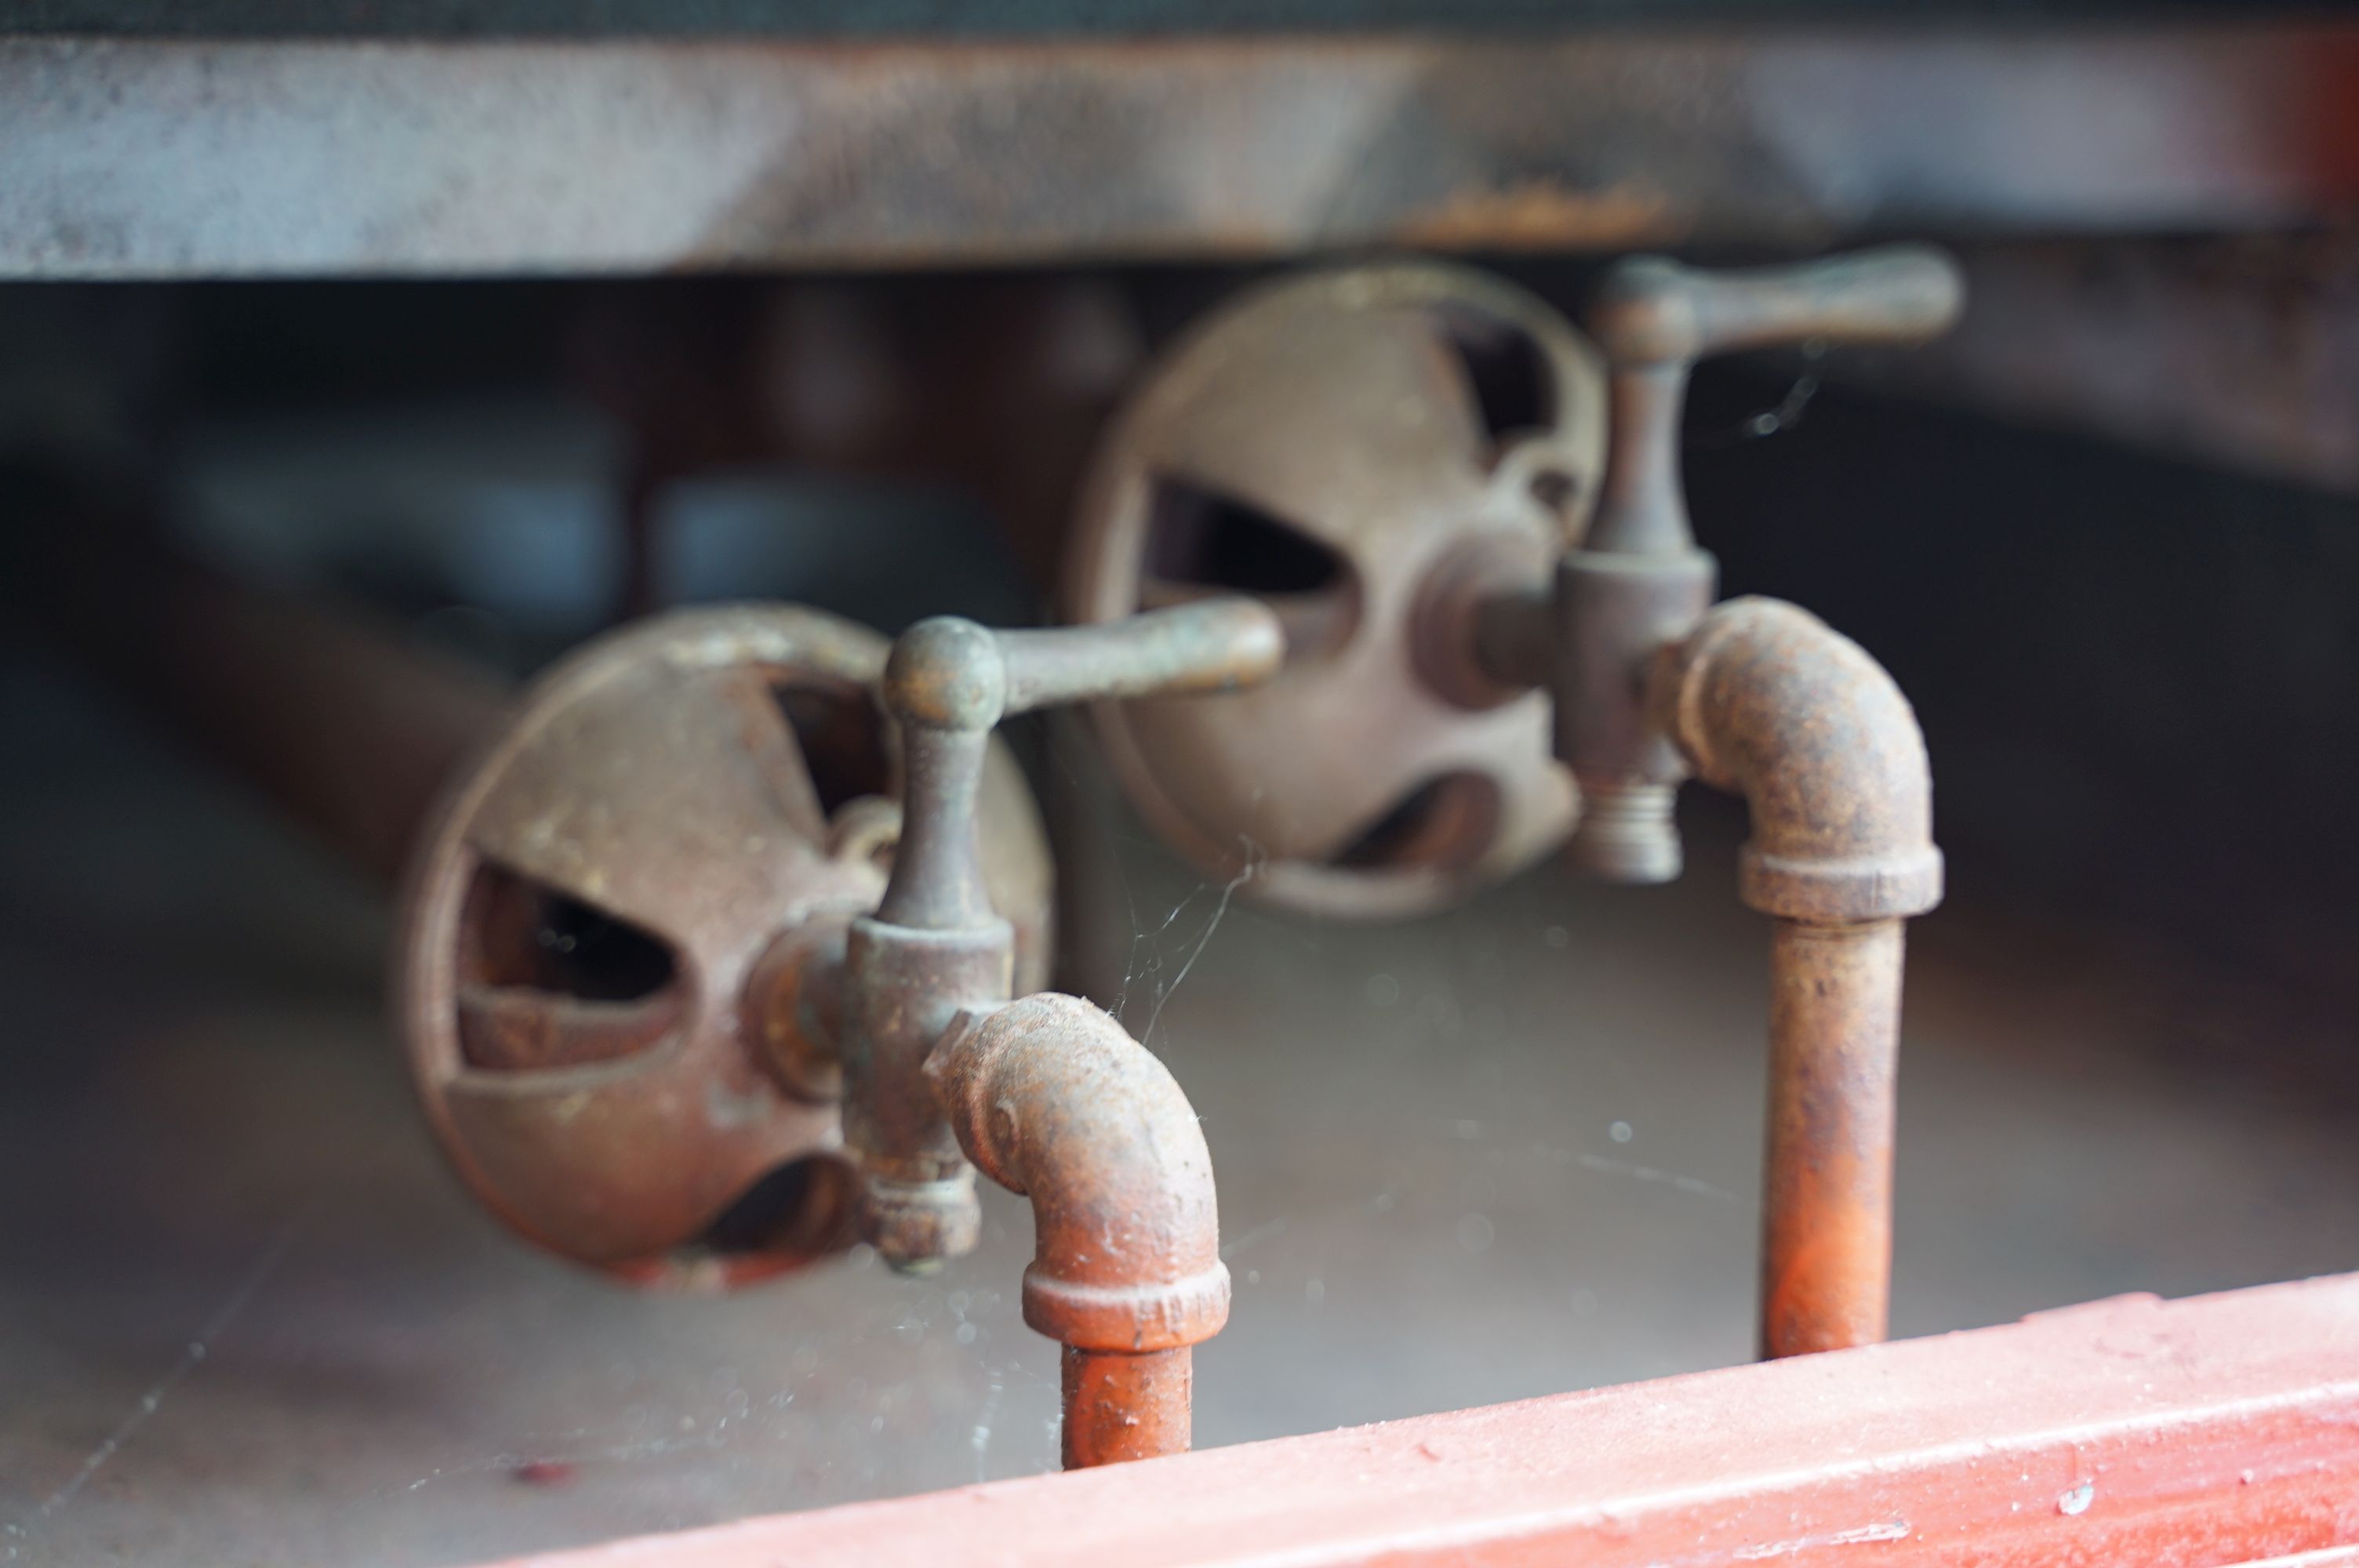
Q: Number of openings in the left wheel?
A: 3